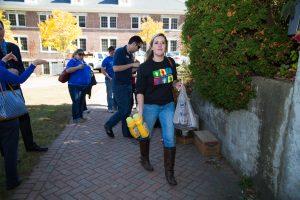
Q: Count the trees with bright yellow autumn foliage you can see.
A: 3